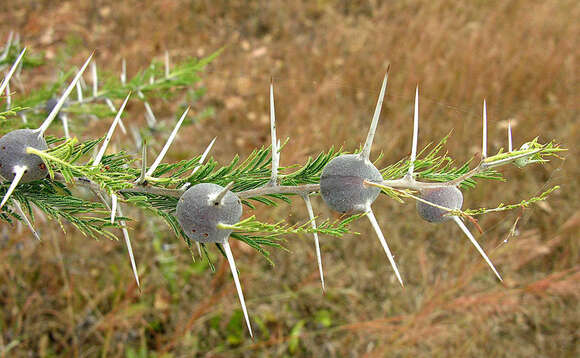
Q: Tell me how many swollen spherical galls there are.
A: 4